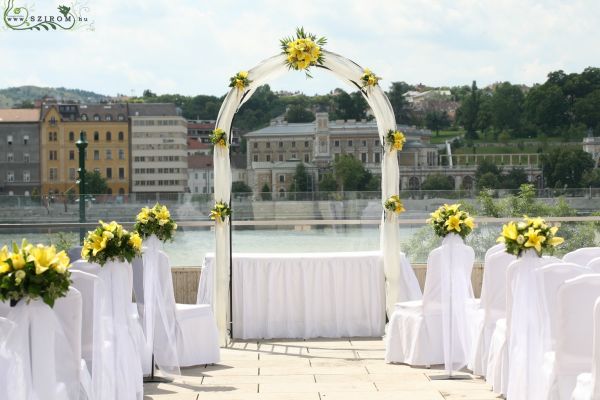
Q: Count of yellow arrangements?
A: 12